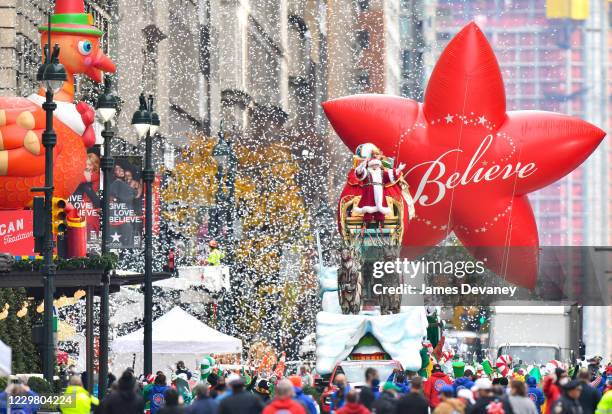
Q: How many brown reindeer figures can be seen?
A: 2